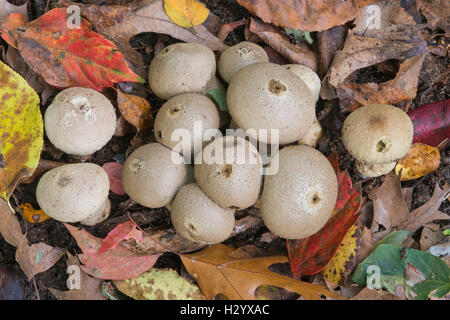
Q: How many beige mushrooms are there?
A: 12